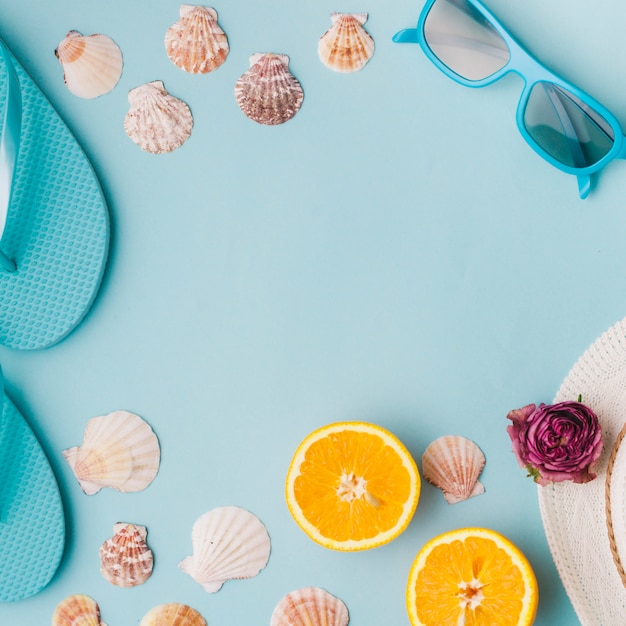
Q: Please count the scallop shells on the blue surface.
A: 12